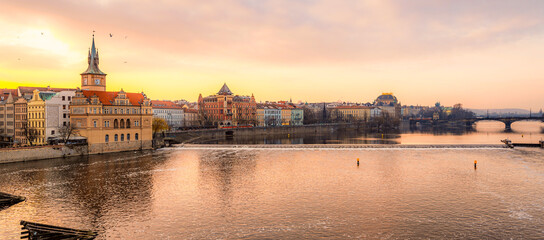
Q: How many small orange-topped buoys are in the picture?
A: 2